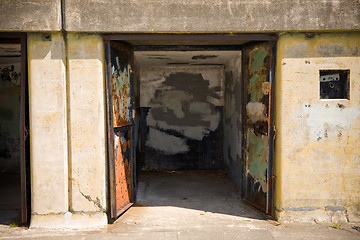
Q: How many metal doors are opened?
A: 2